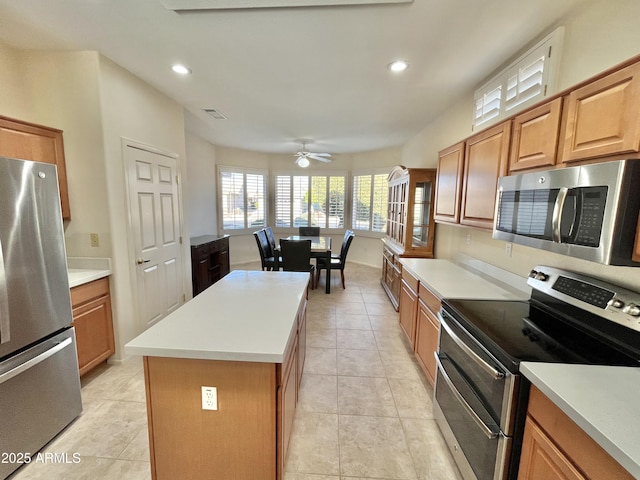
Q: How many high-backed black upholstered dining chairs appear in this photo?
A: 6